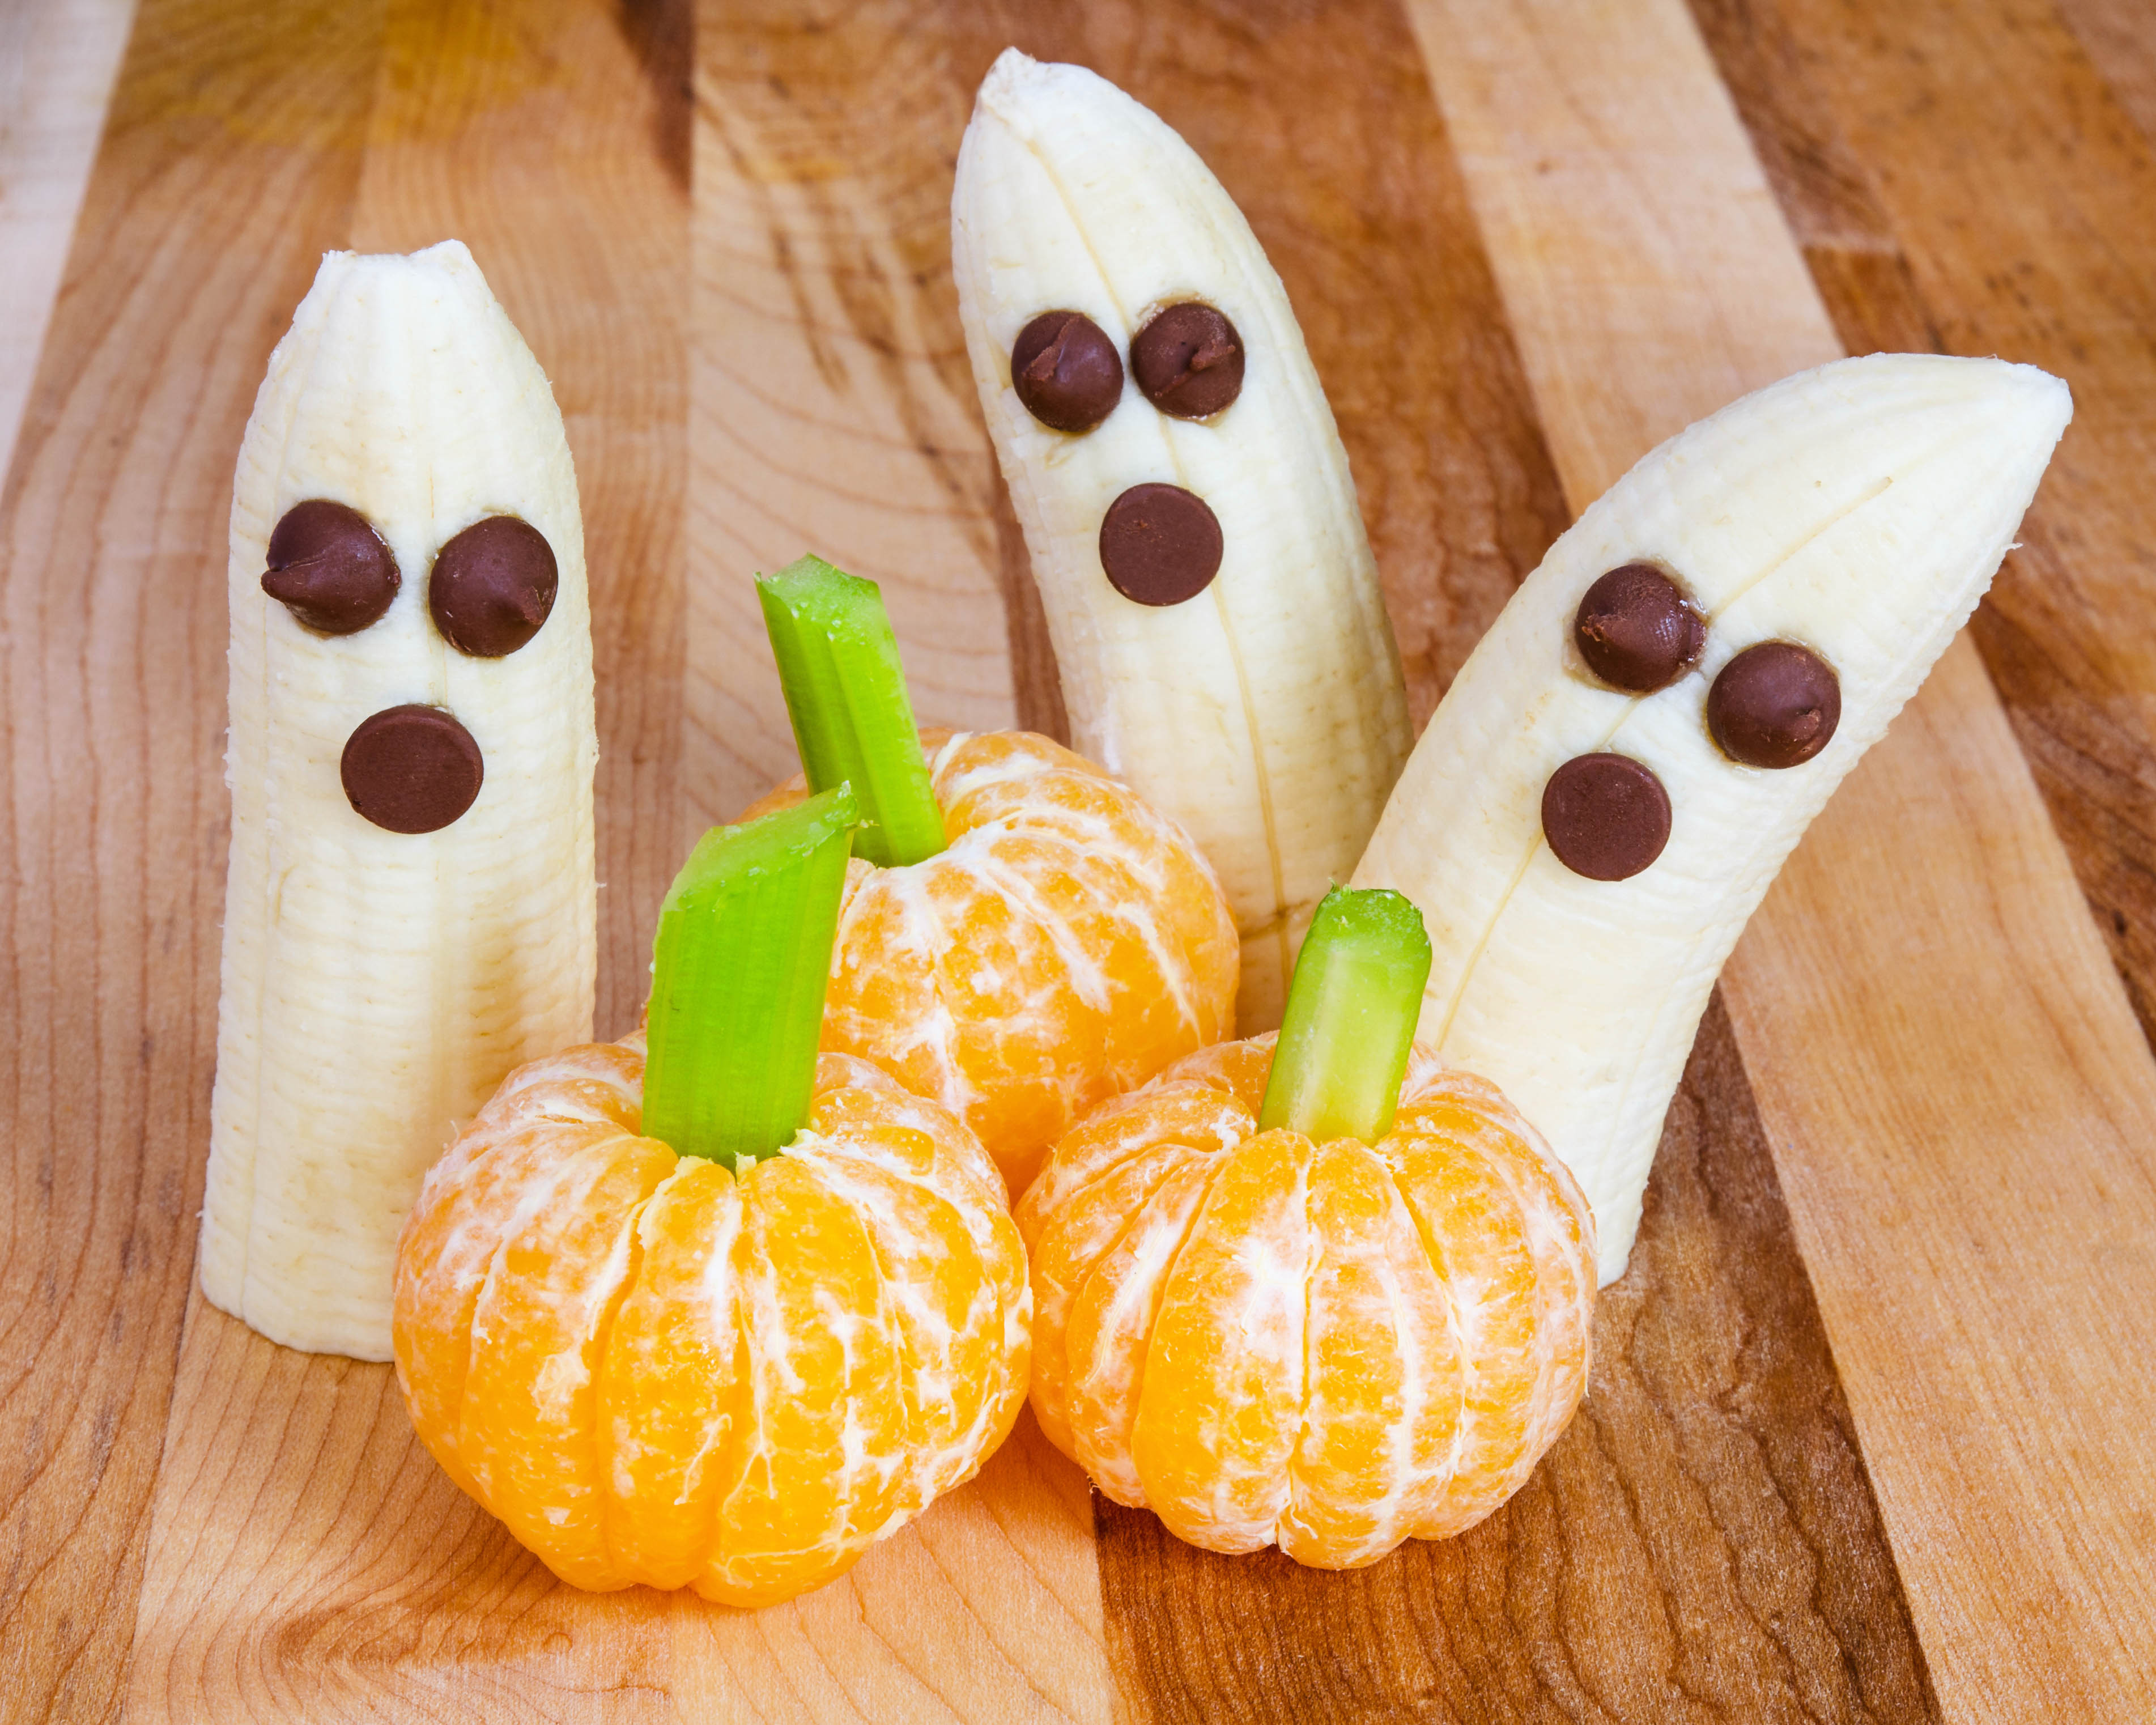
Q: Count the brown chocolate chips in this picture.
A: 9